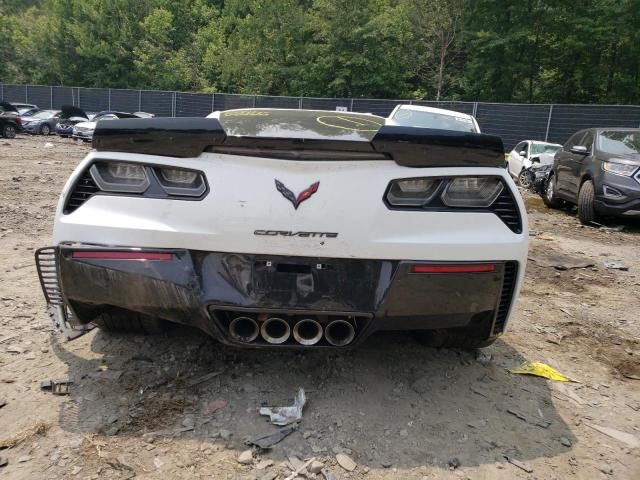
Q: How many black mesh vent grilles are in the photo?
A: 4